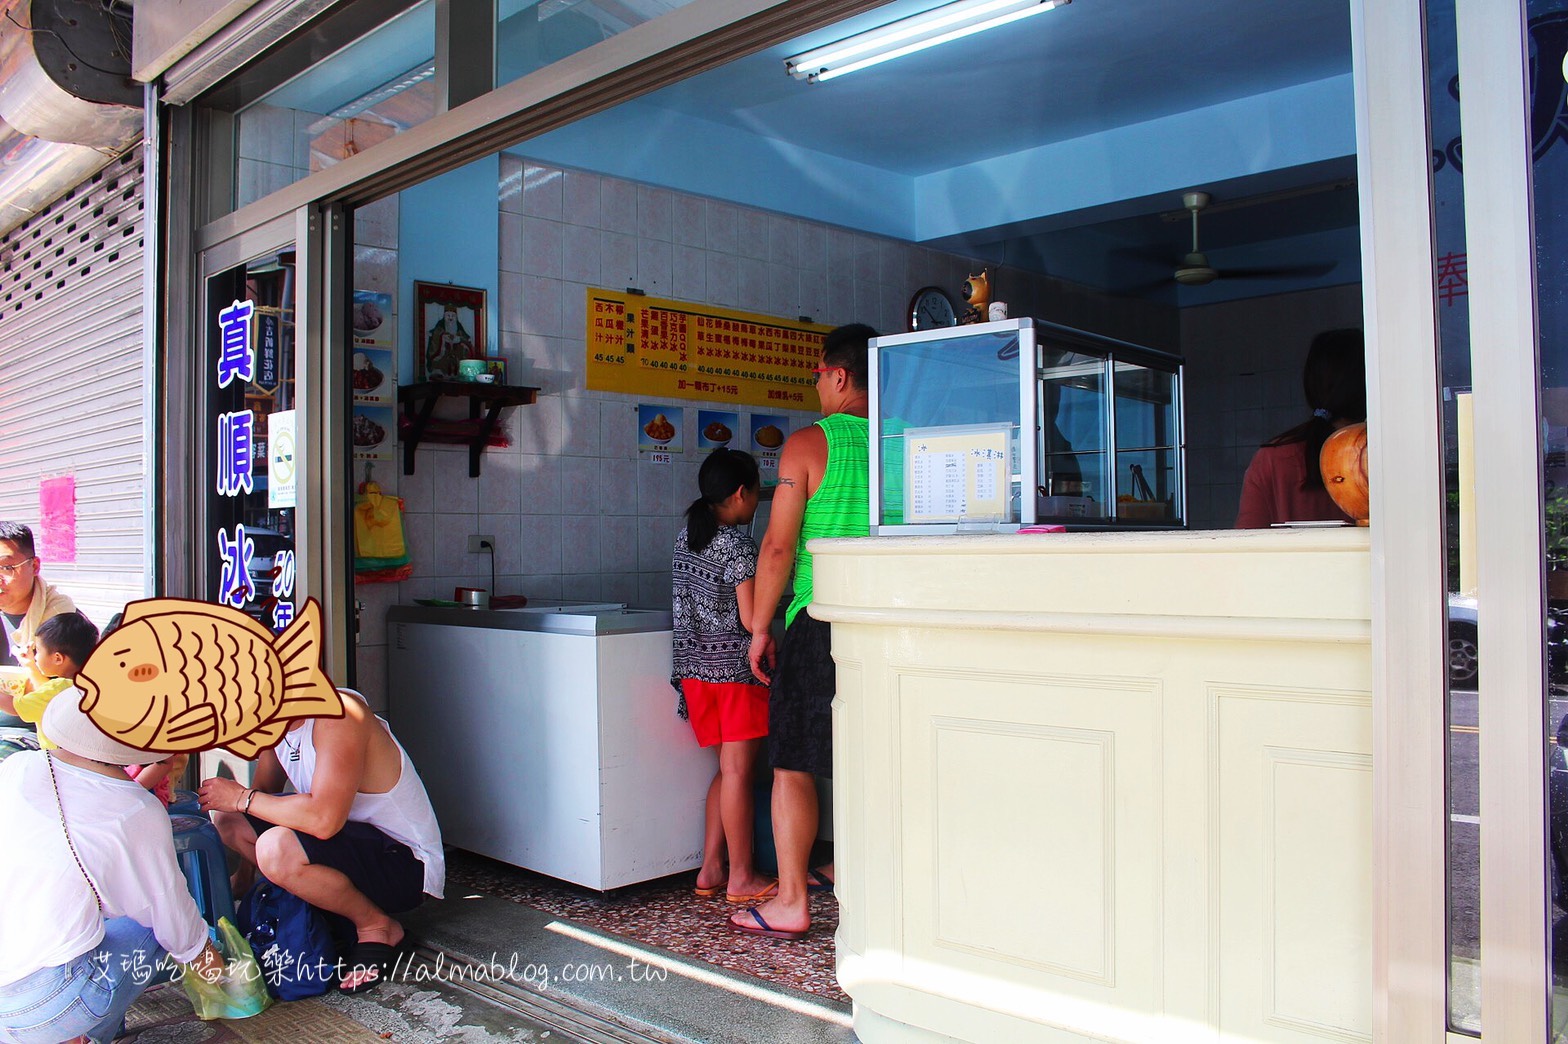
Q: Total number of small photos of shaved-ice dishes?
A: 6